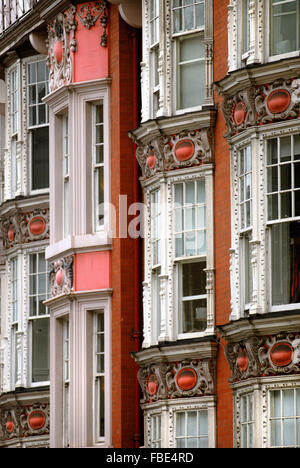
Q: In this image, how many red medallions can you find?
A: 14